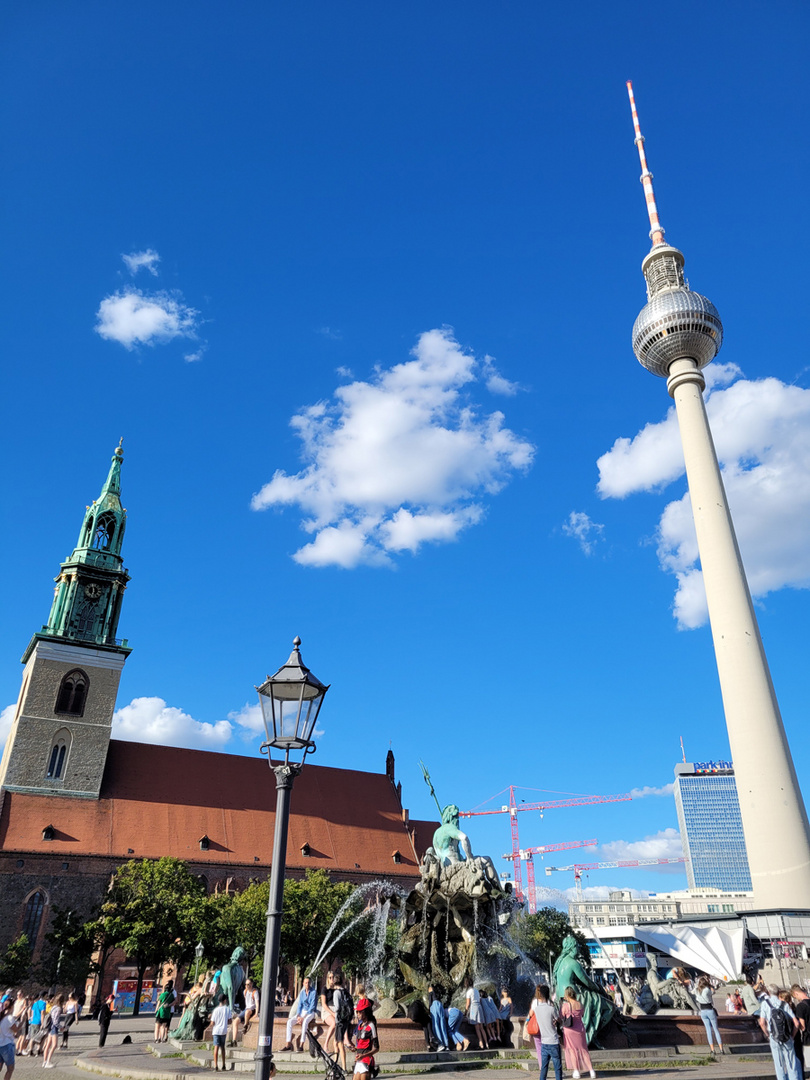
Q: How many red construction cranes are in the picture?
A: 3